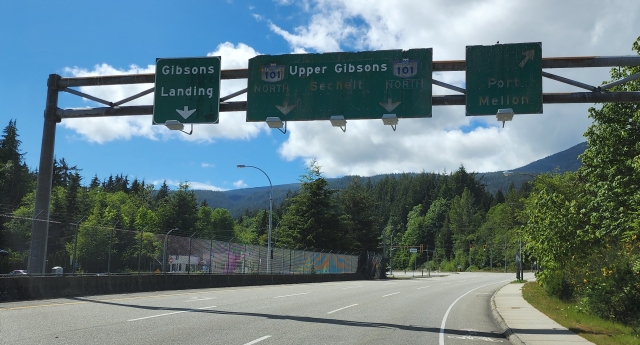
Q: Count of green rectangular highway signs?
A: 3